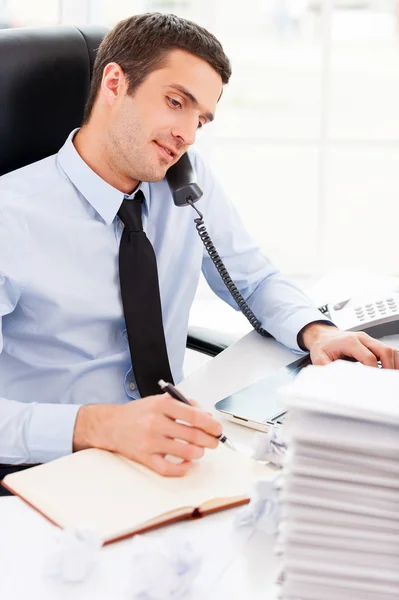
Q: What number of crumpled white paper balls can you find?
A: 4